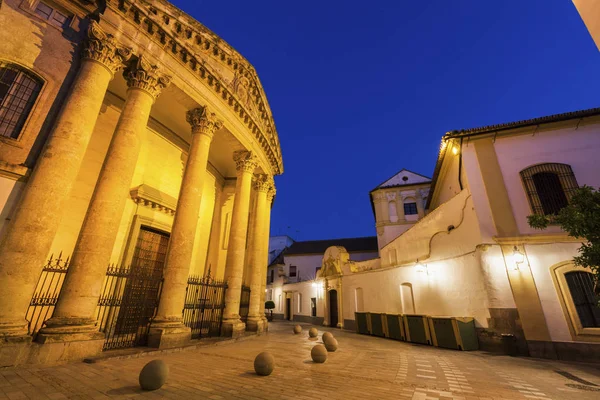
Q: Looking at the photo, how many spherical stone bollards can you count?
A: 7